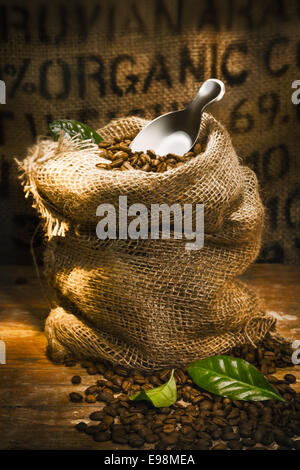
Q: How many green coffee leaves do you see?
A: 3